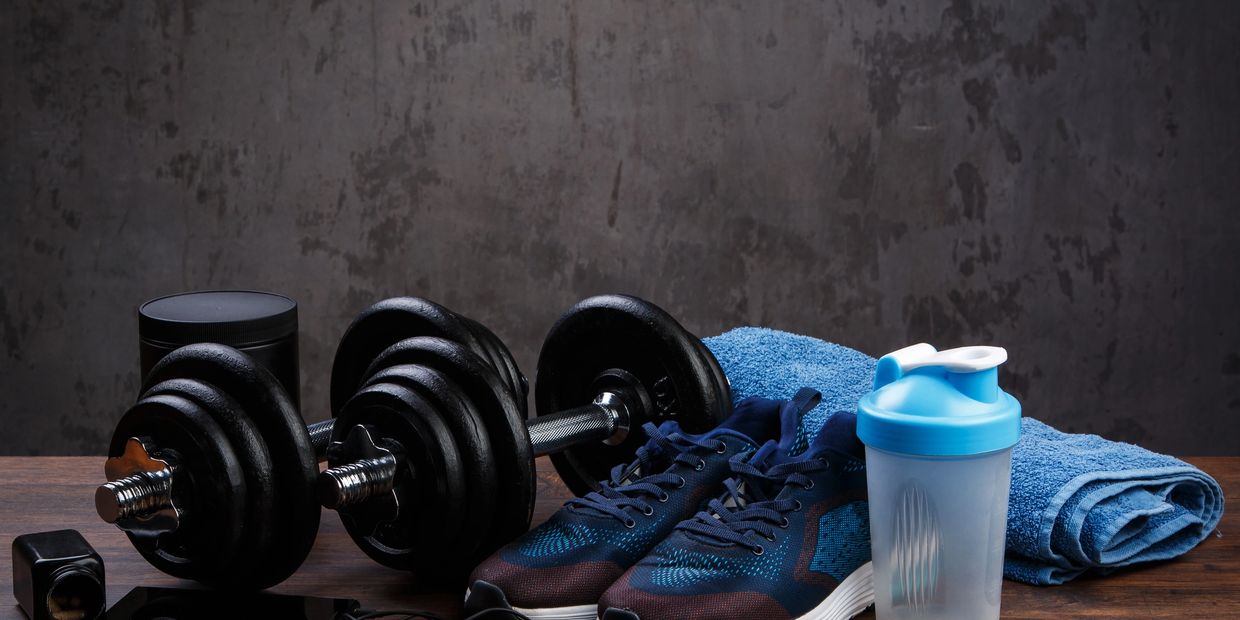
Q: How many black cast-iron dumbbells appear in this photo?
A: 2